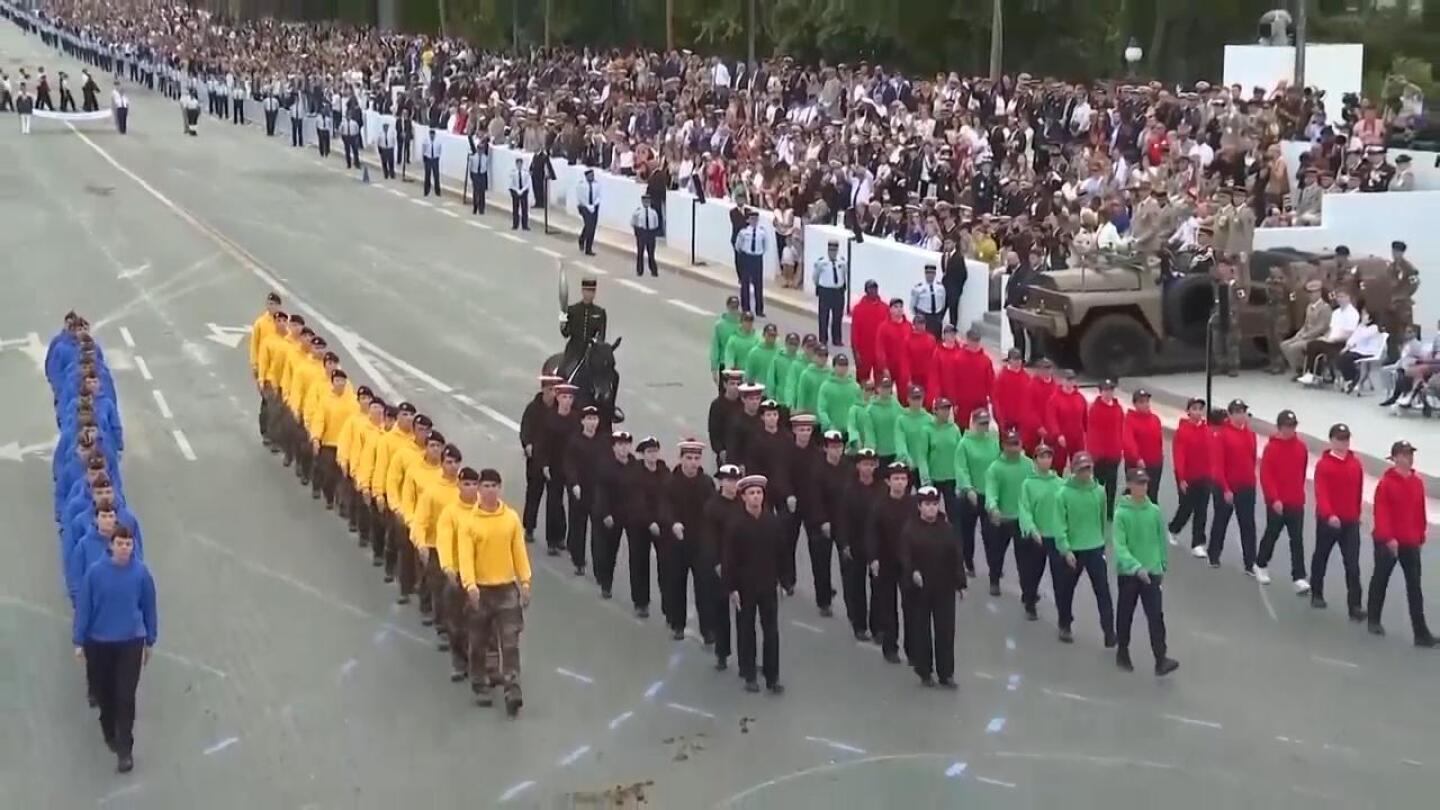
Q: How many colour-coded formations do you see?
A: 5